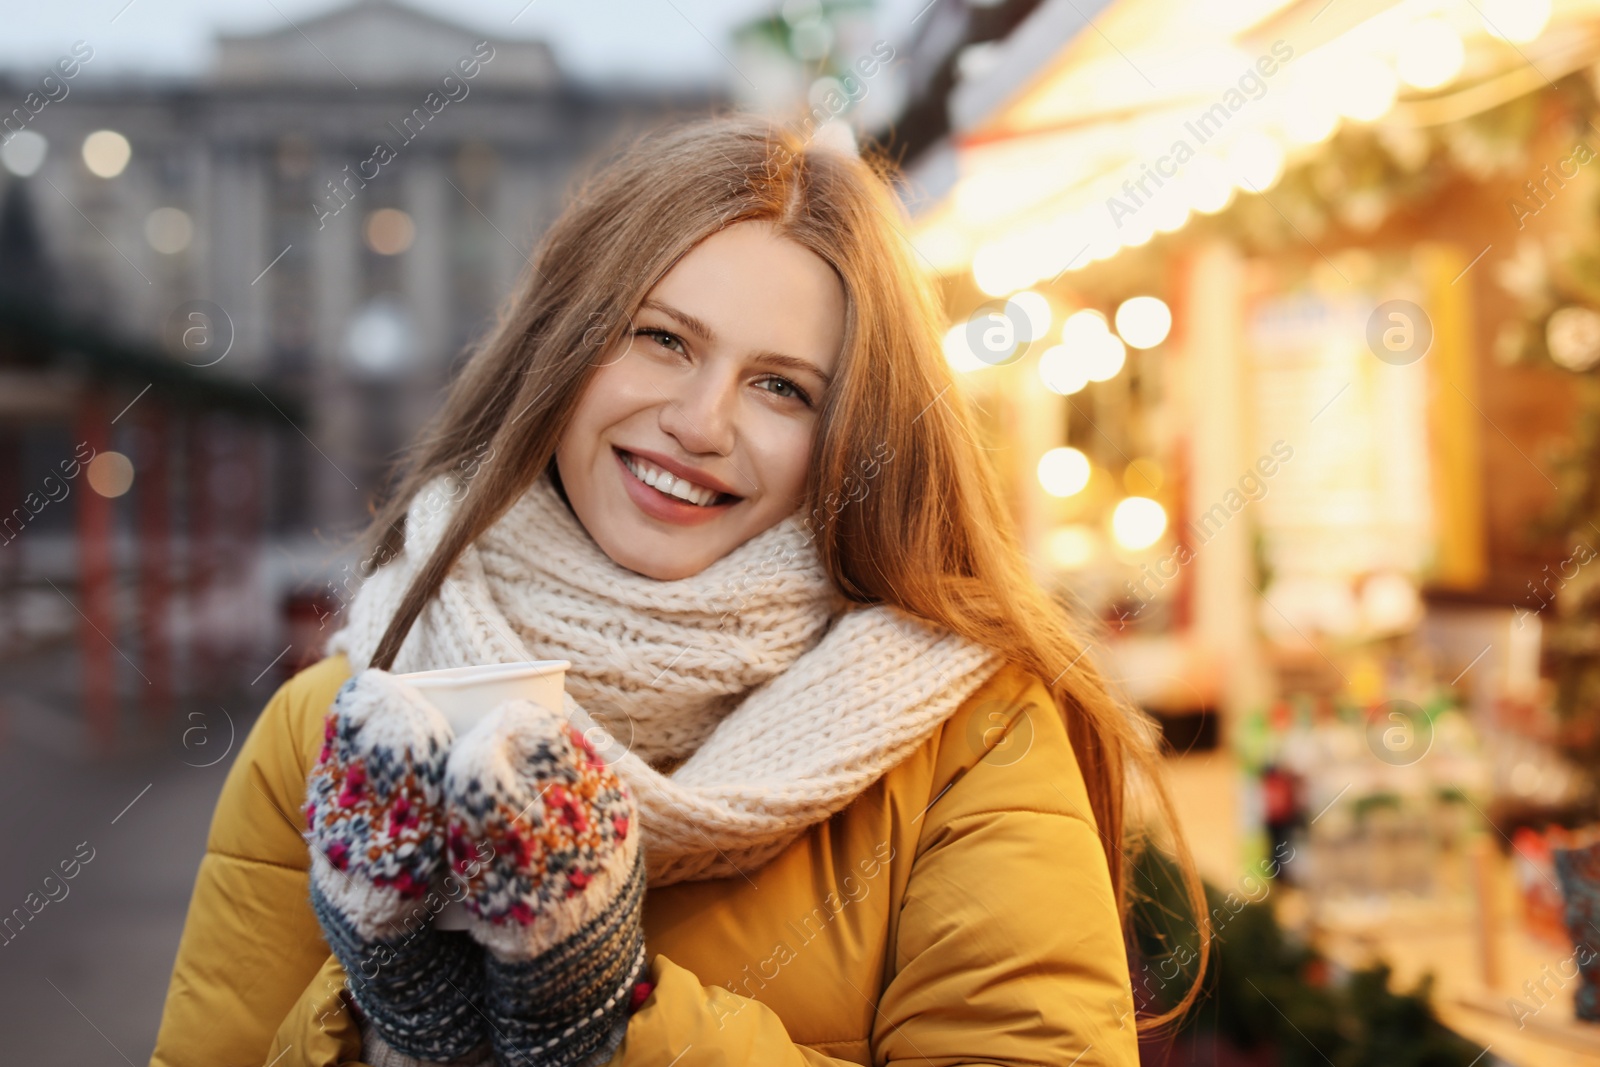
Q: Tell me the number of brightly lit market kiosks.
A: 1